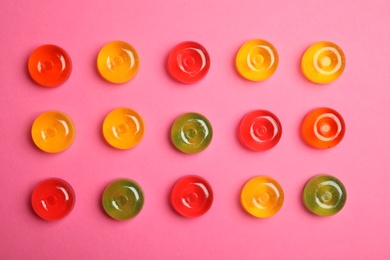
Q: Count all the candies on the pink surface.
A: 15